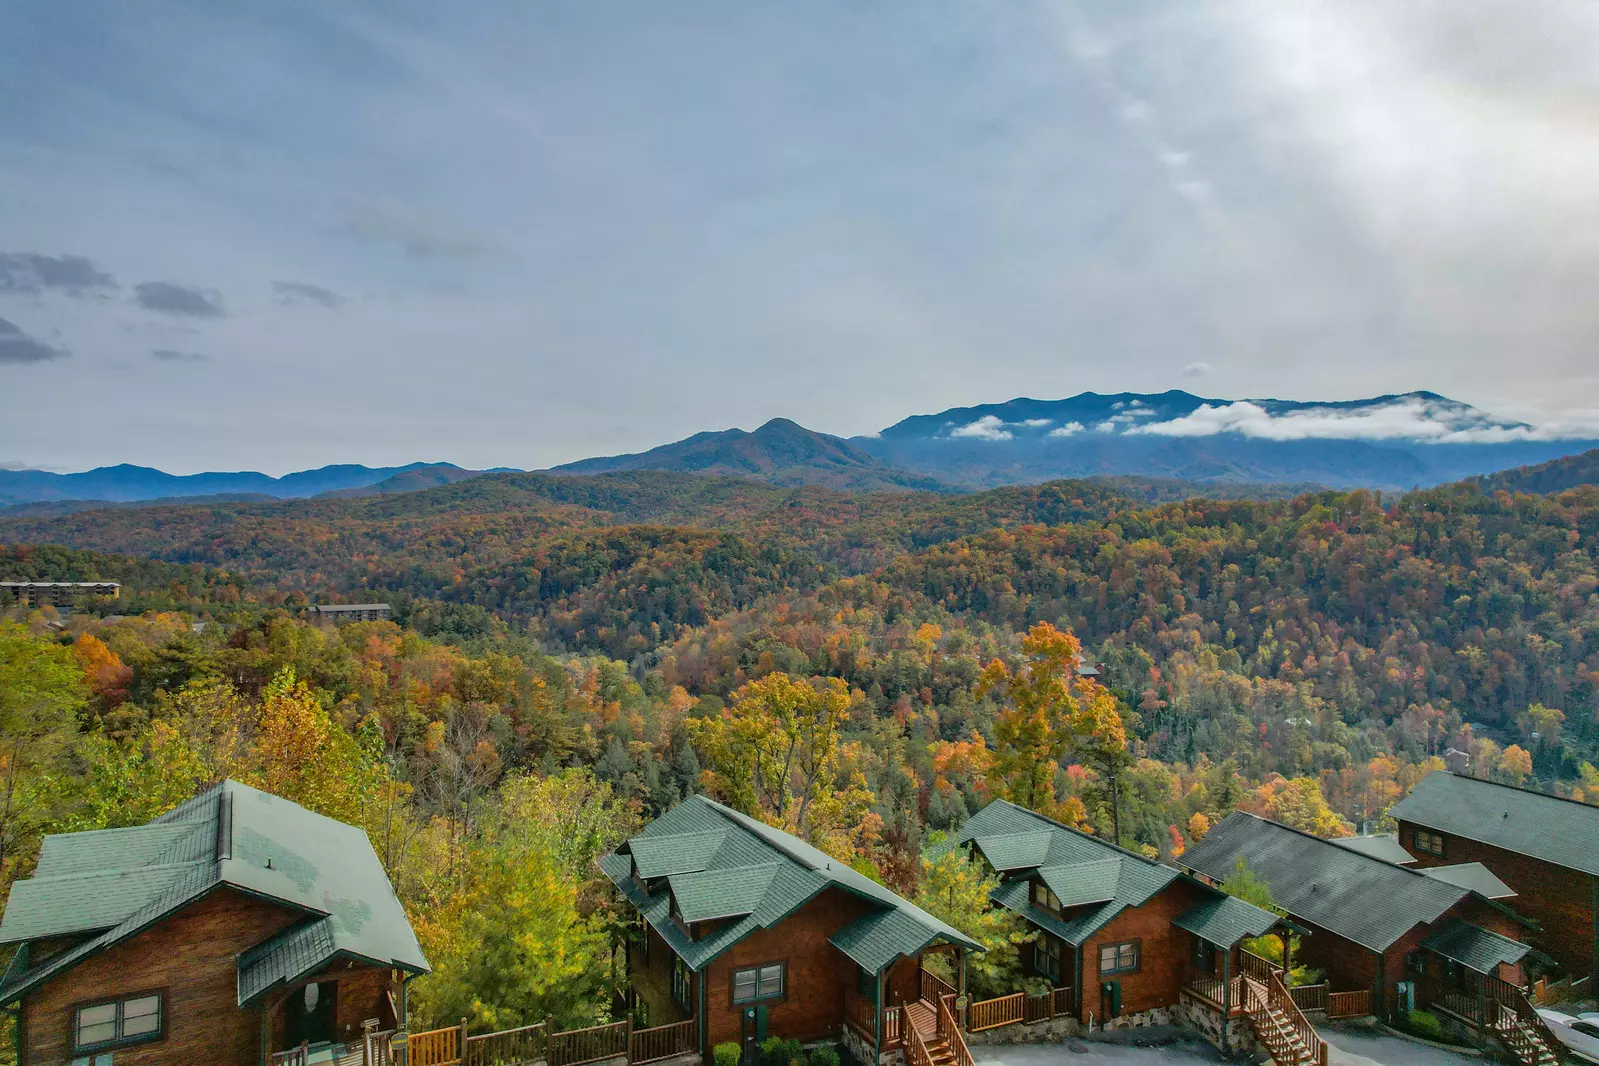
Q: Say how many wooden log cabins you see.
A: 5